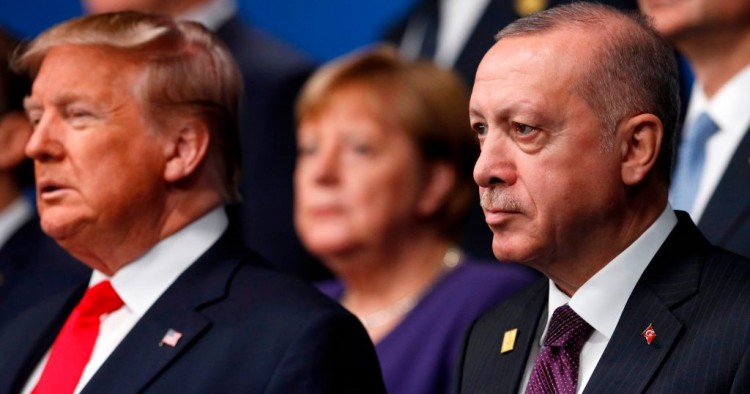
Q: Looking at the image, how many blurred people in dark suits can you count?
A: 4